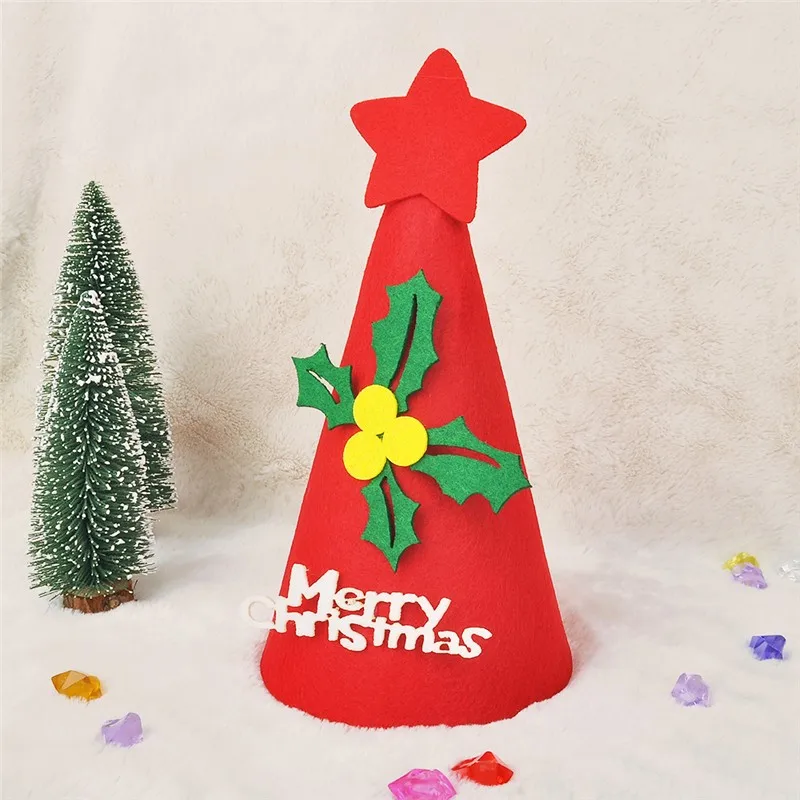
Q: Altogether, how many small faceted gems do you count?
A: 9